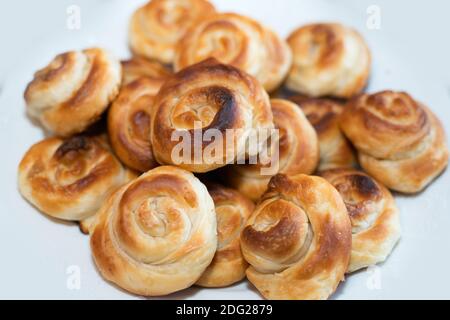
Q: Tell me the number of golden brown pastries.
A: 15